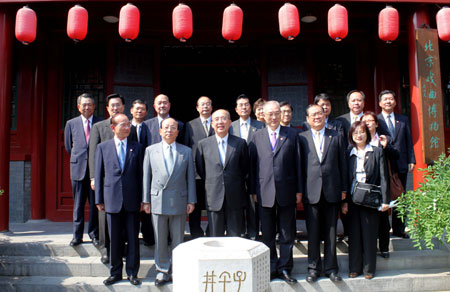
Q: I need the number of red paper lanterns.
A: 9